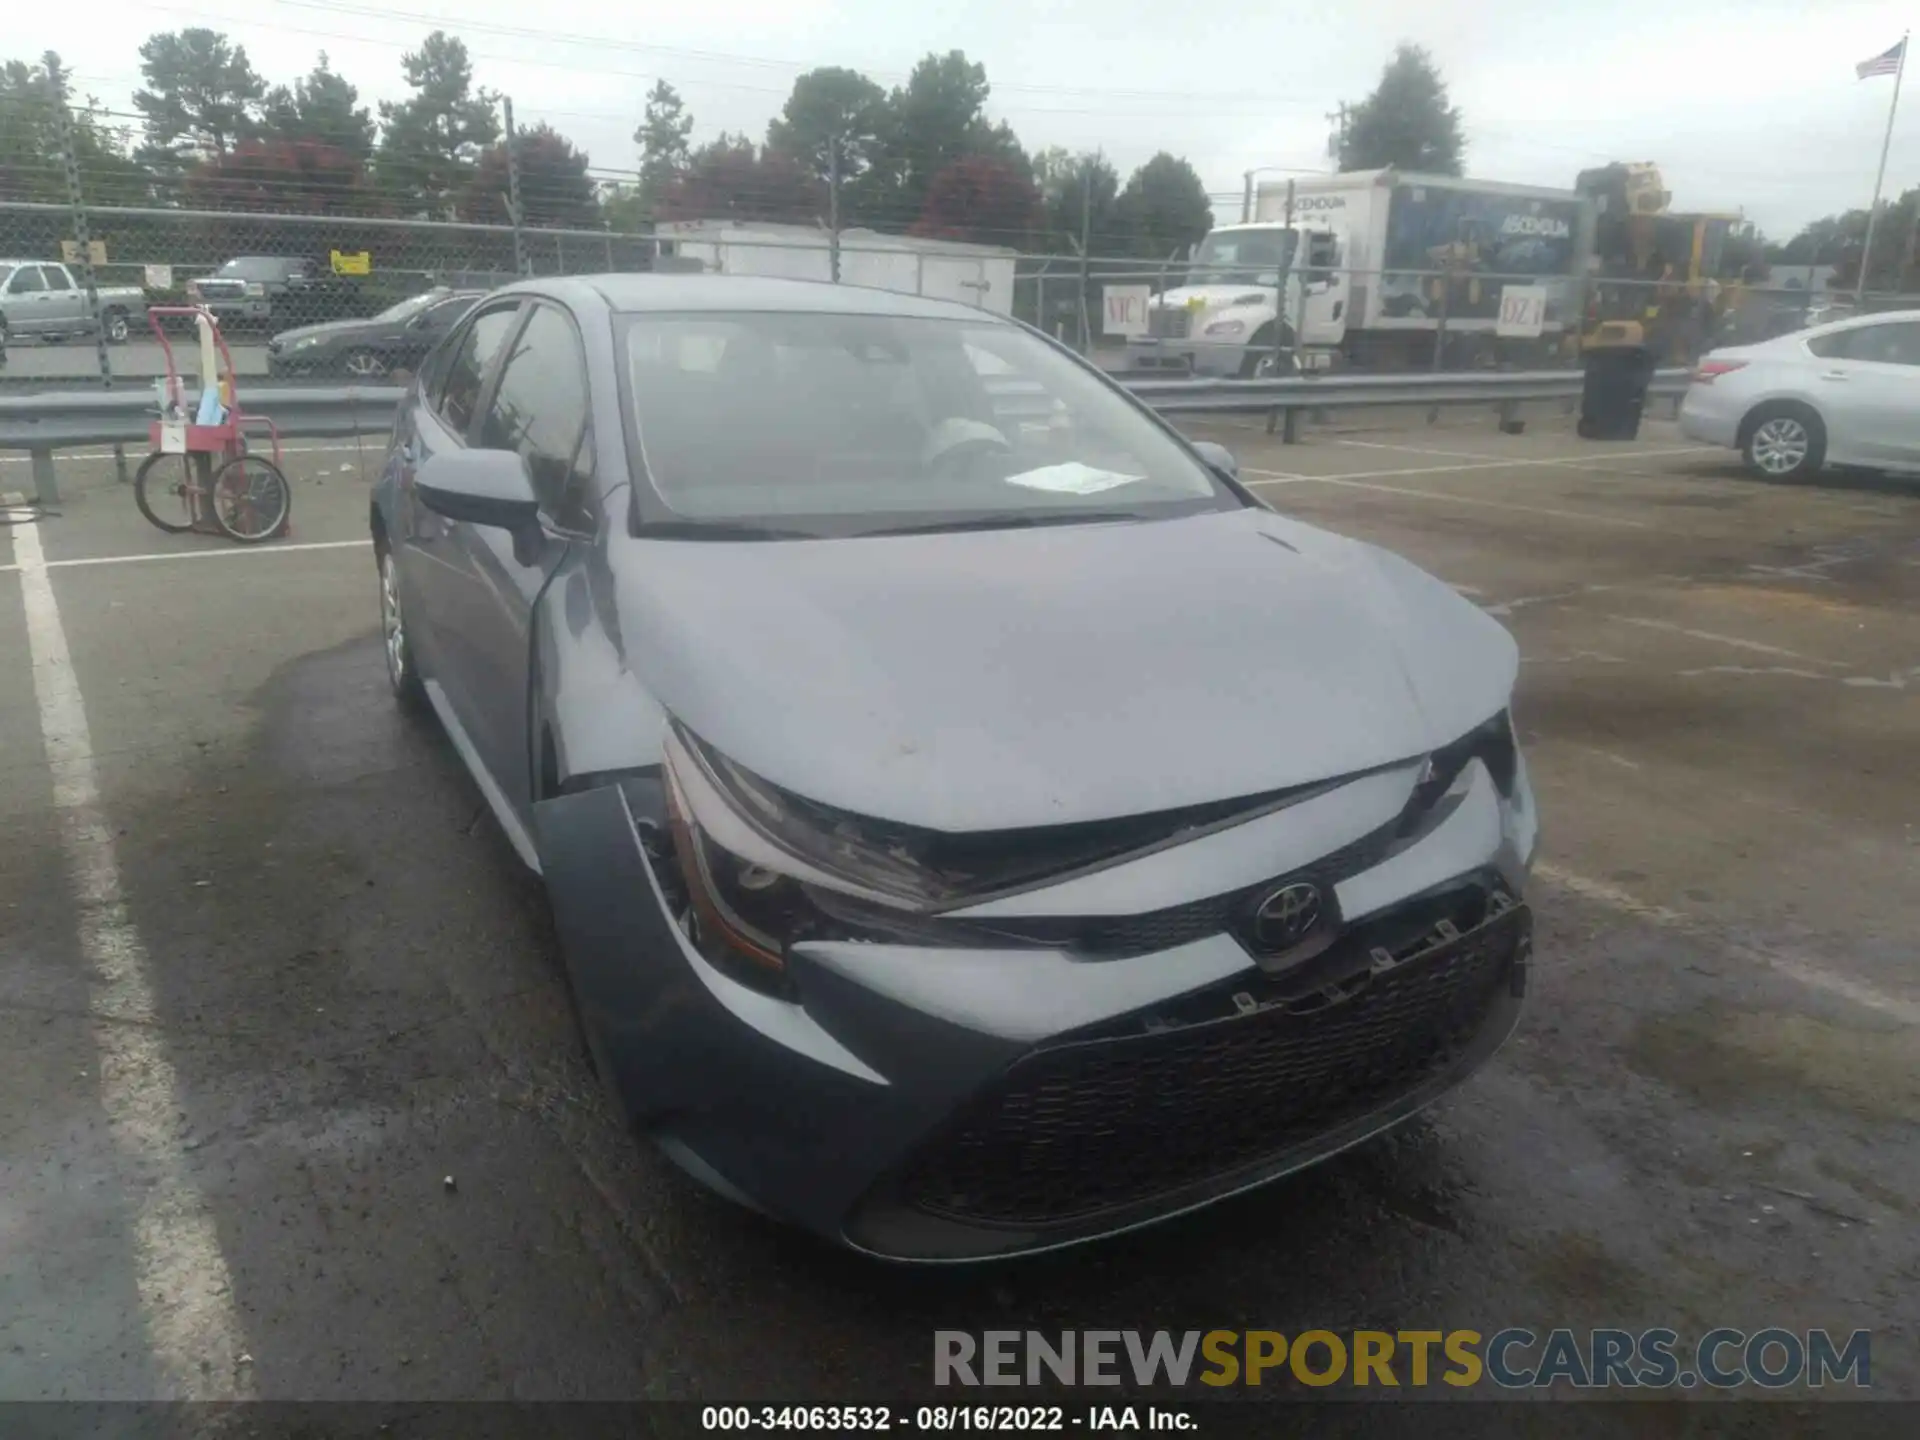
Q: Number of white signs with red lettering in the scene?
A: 2